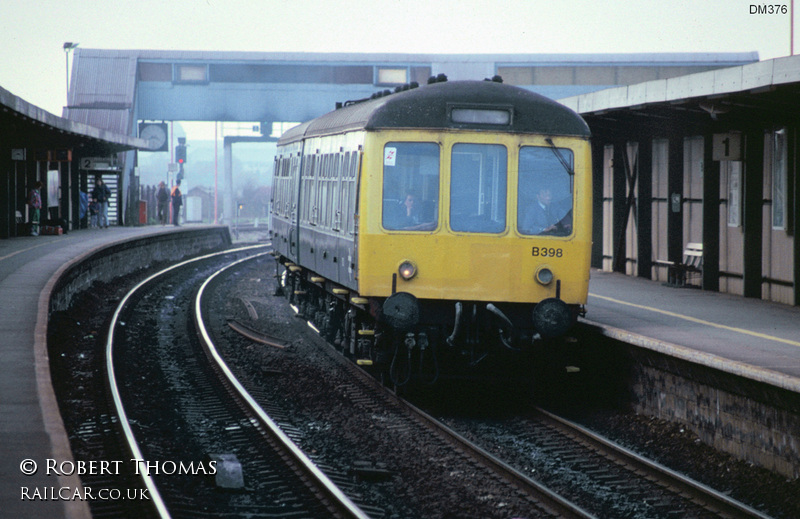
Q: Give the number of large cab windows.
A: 3